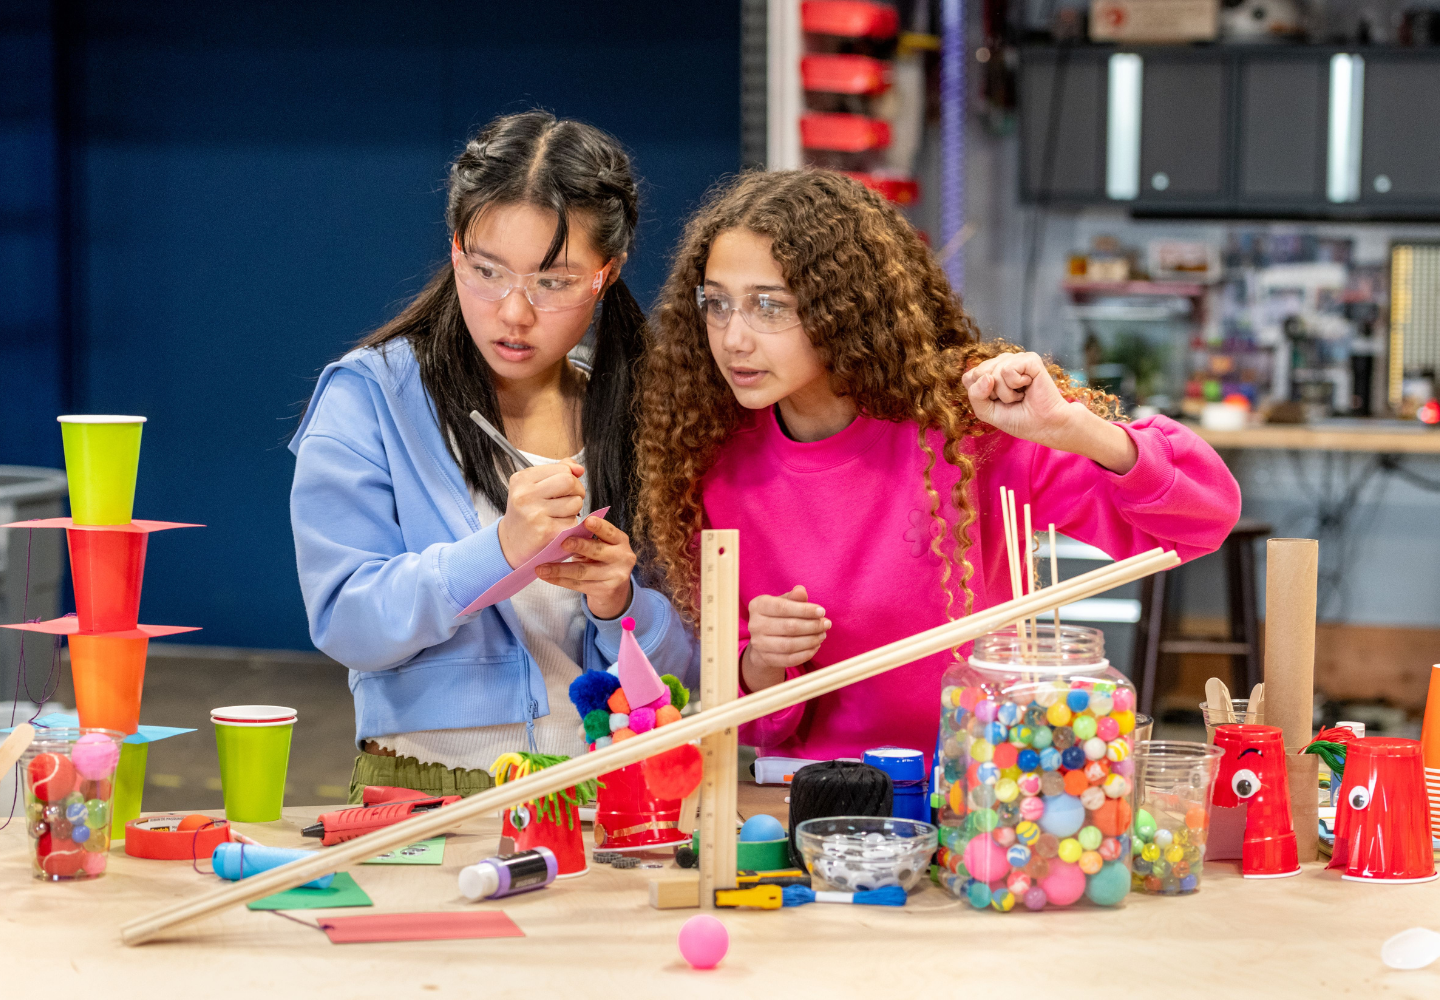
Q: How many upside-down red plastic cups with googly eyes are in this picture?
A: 3